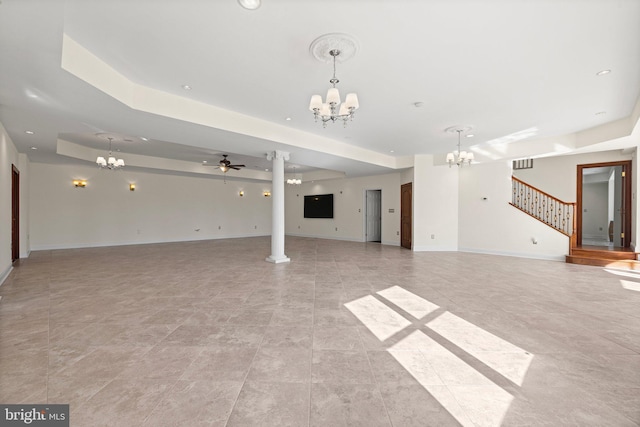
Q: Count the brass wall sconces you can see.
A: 4